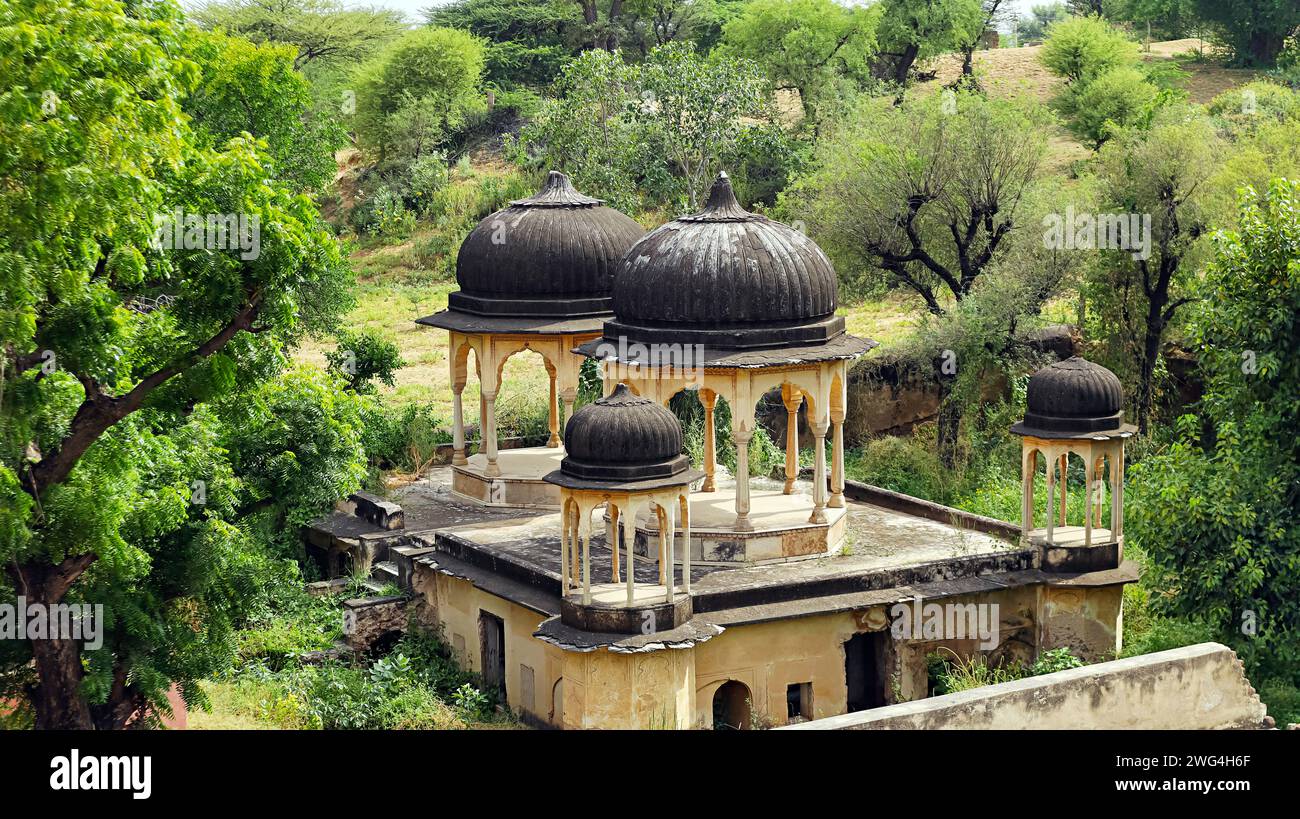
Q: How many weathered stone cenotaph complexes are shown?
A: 1